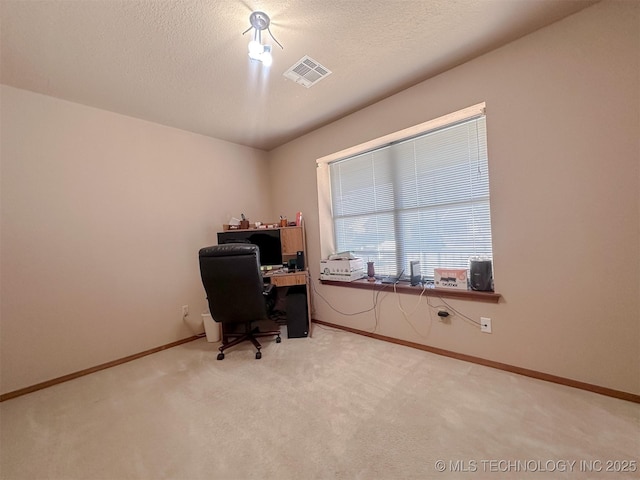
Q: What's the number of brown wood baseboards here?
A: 2